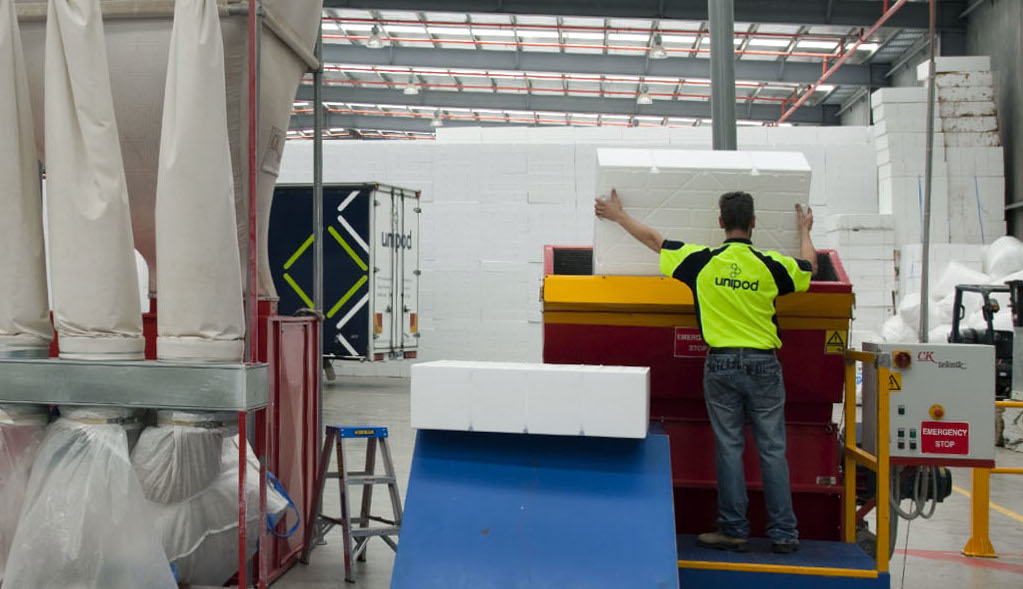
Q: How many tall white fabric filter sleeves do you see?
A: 3